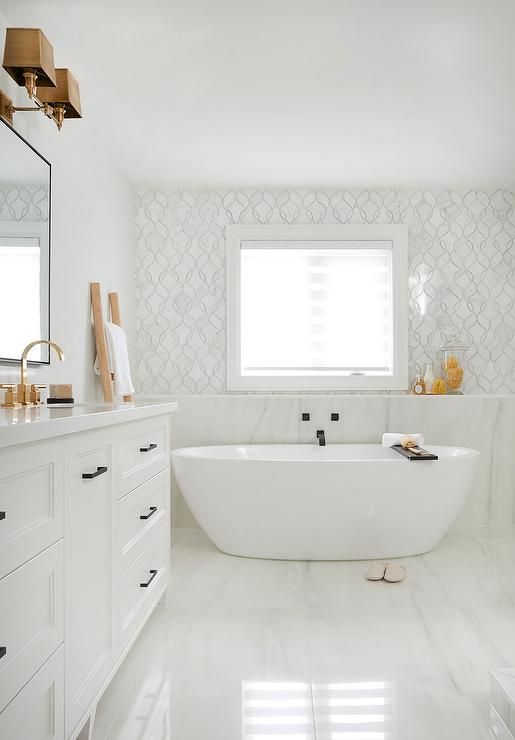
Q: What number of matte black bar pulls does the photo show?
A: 6